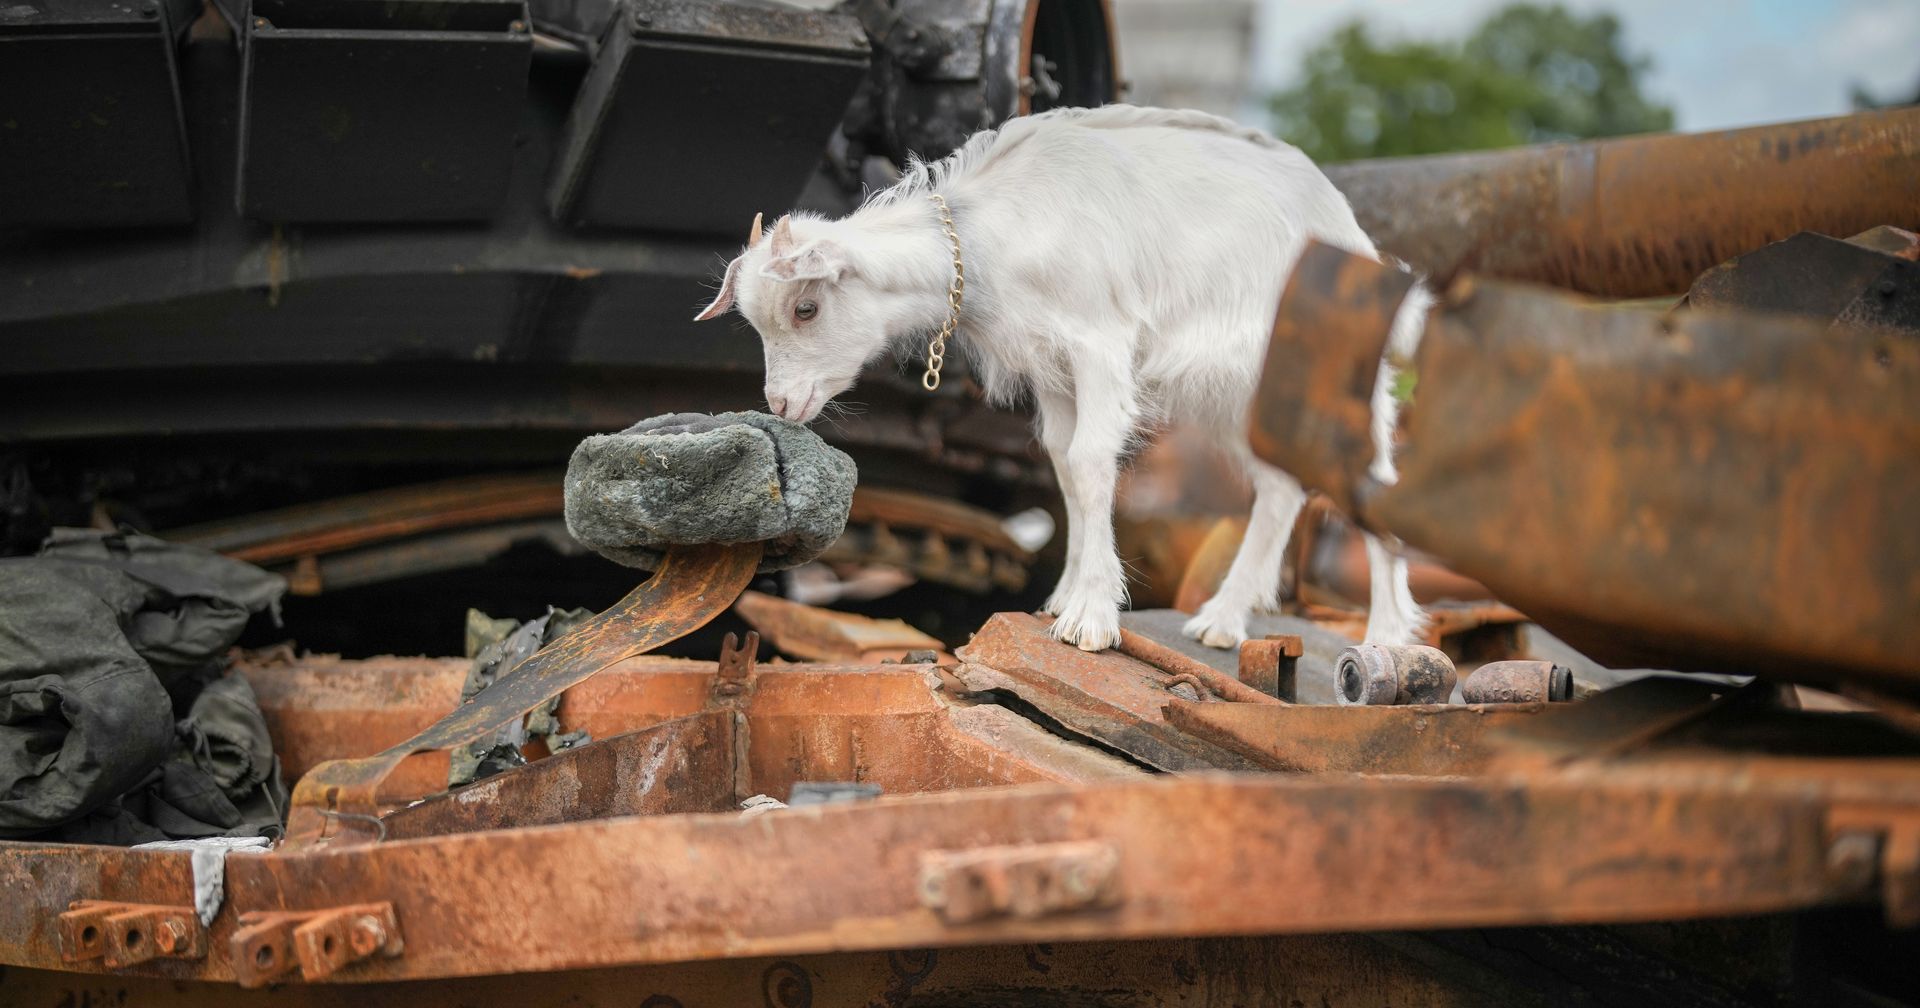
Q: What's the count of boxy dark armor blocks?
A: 3